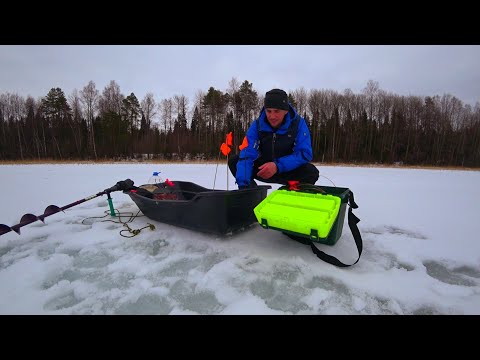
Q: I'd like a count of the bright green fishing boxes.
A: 1